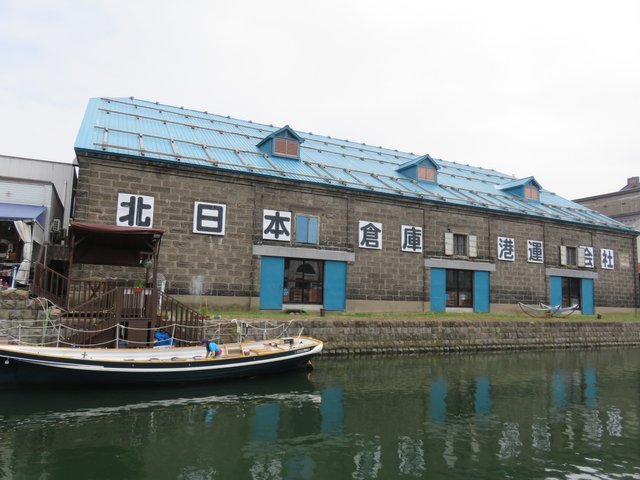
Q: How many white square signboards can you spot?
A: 9